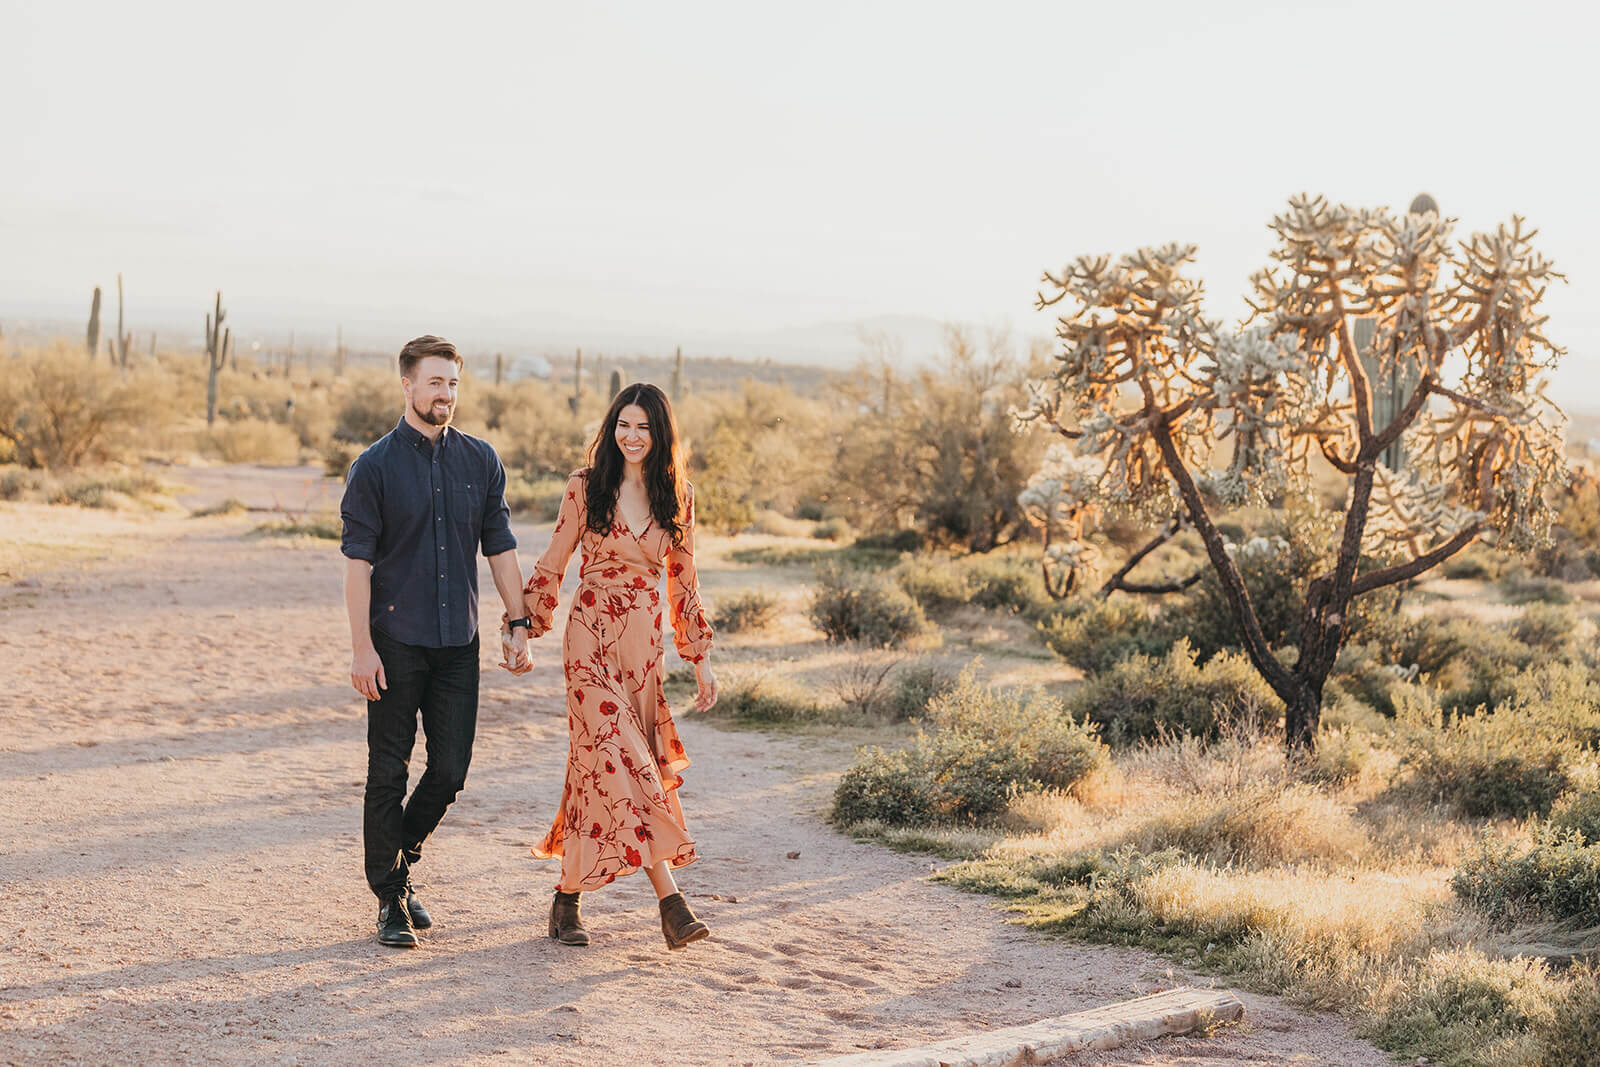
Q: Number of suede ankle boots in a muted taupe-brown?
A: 2